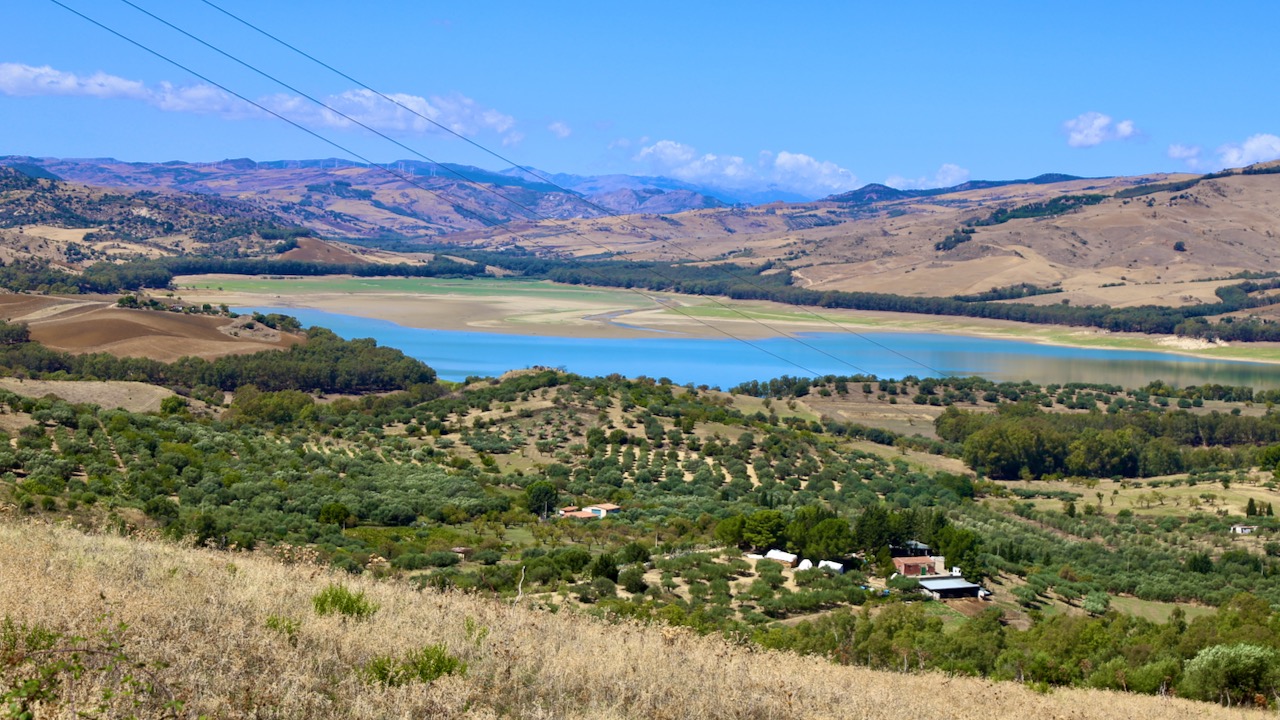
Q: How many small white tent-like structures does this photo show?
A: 3